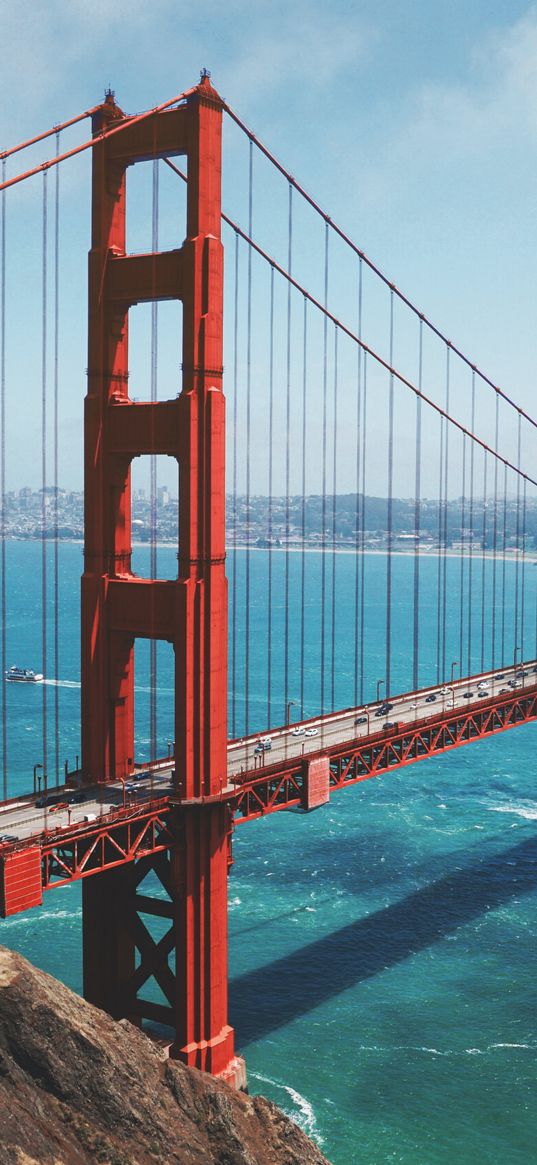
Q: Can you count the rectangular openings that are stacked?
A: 4